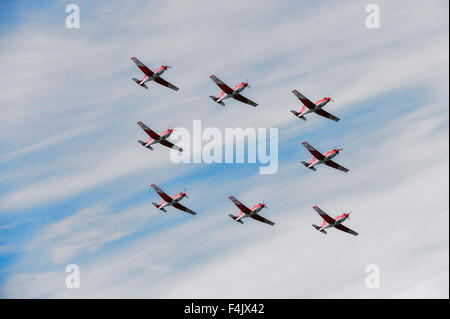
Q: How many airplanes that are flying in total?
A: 8